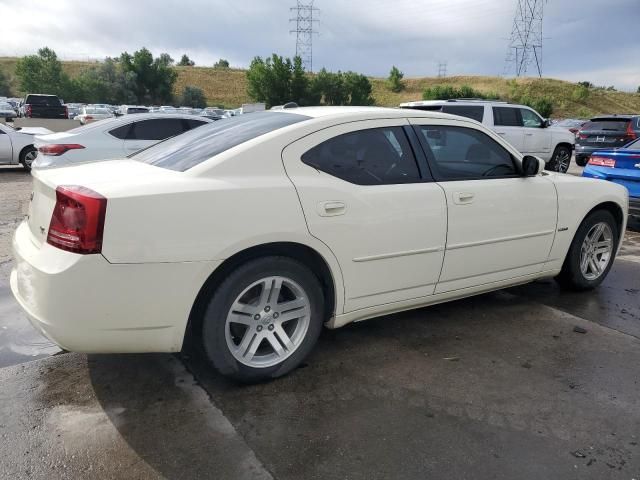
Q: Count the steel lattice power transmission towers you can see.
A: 3